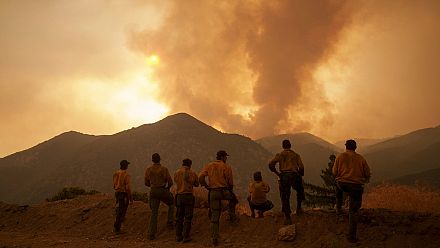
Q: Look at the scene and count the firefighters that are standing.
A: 6